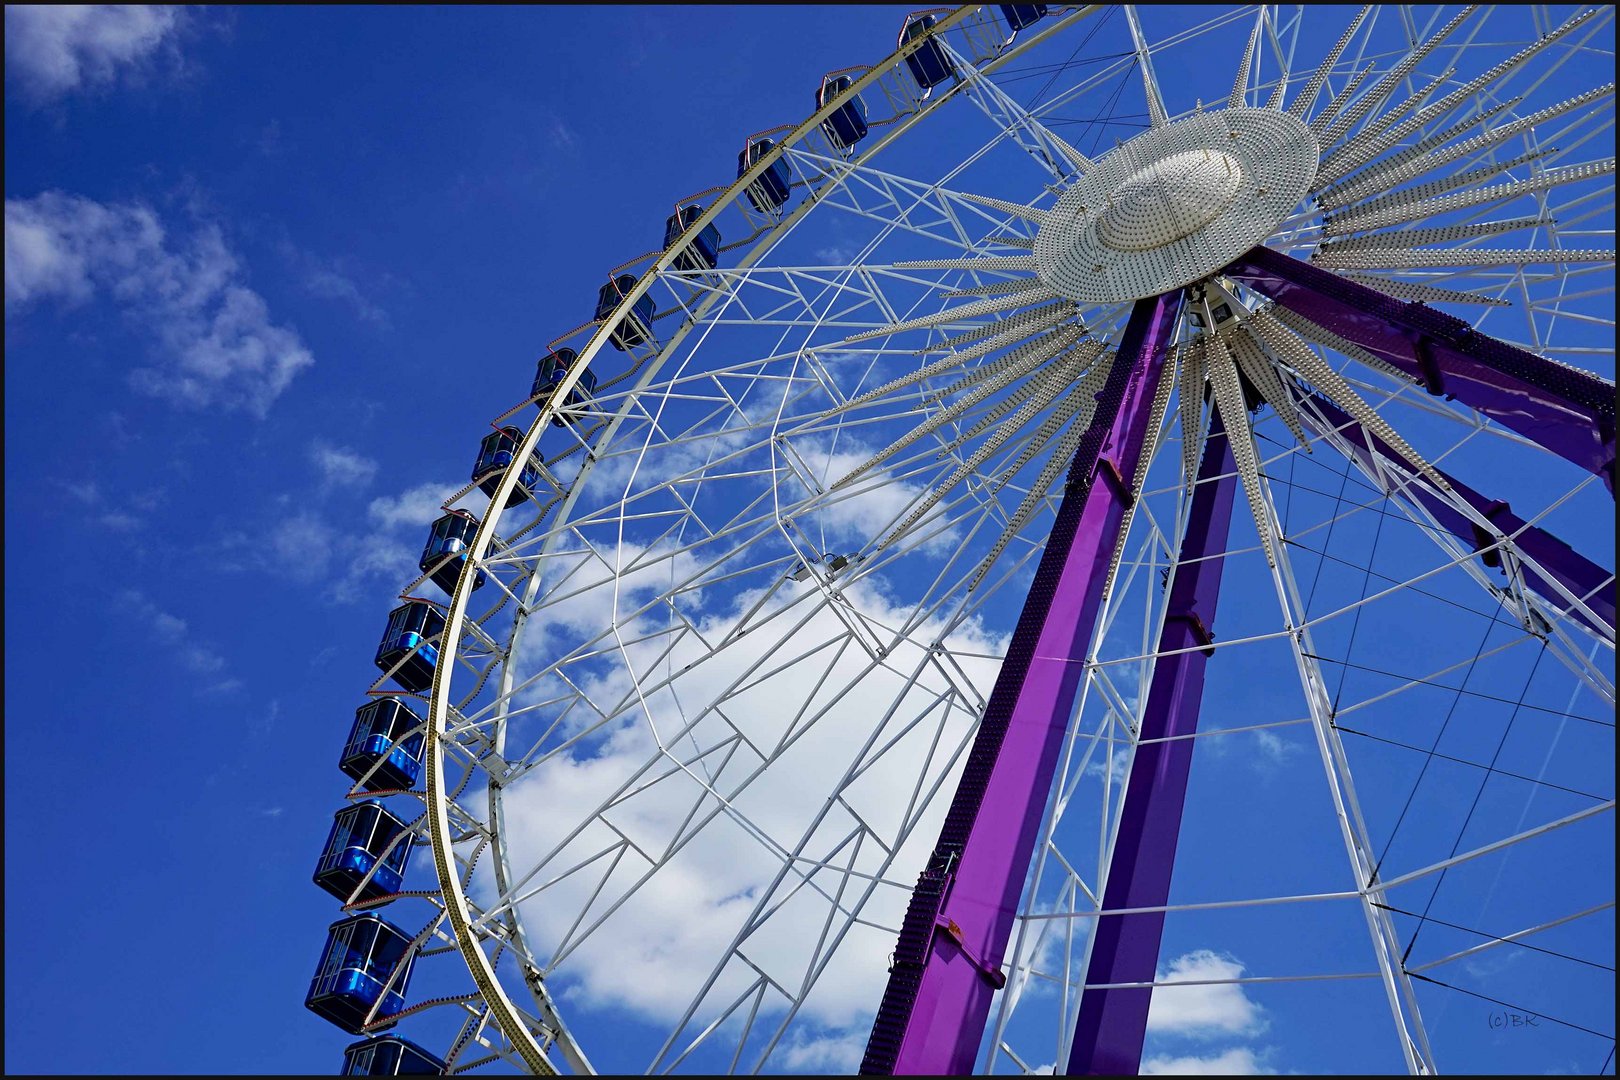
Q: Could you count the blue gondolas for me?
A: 14